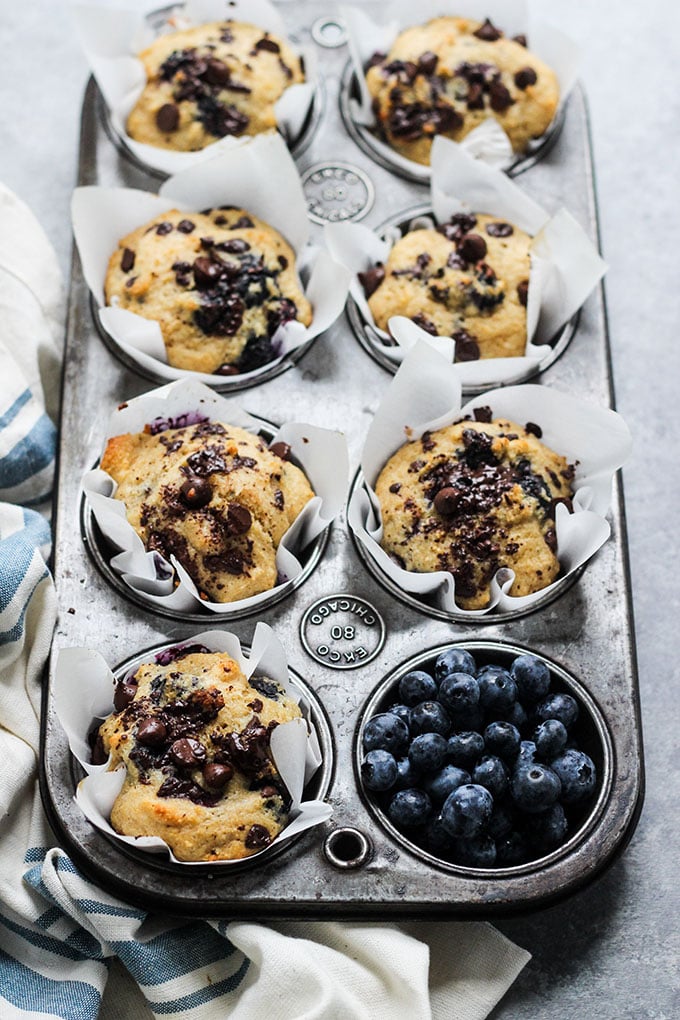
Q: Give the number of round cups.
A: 8